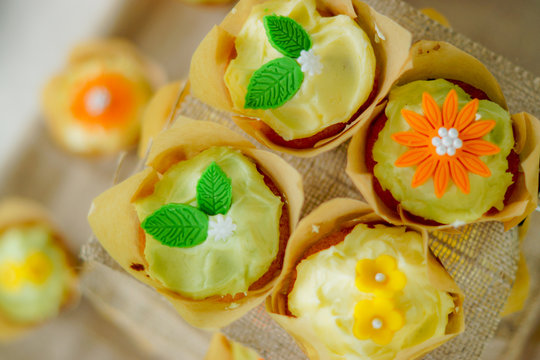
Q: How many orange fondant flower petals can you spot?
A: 12